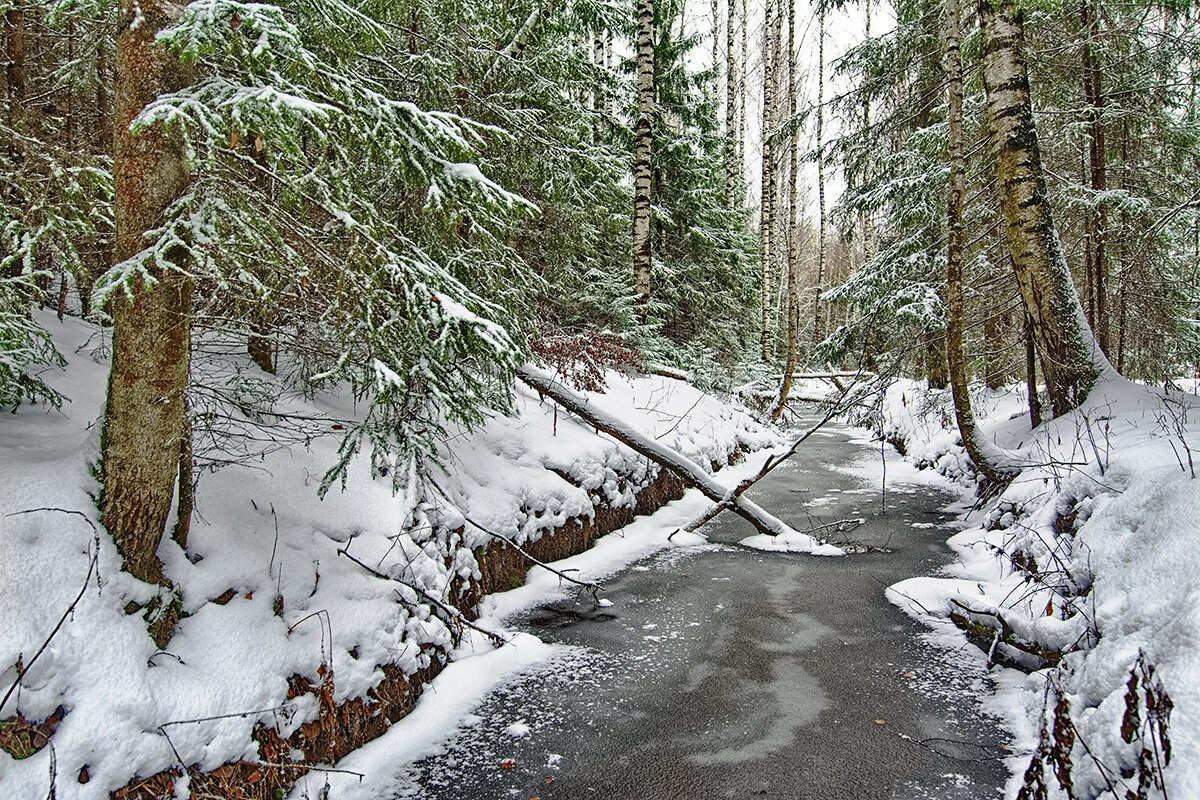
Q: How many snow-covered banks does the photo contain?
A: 2